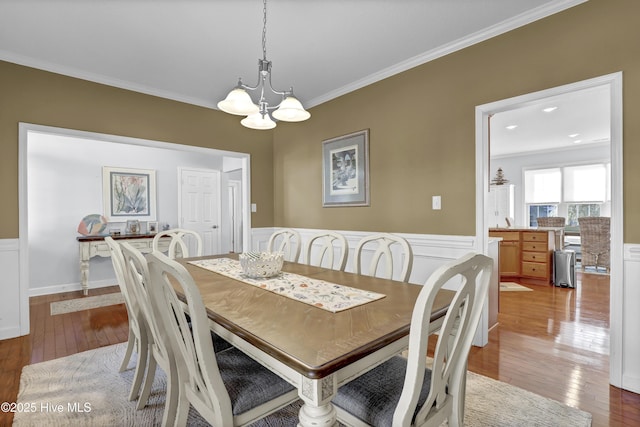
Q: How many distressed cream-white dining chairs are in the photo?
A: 8